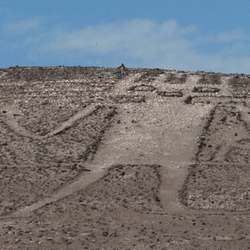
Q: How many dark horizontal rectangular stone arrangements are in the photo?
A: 3